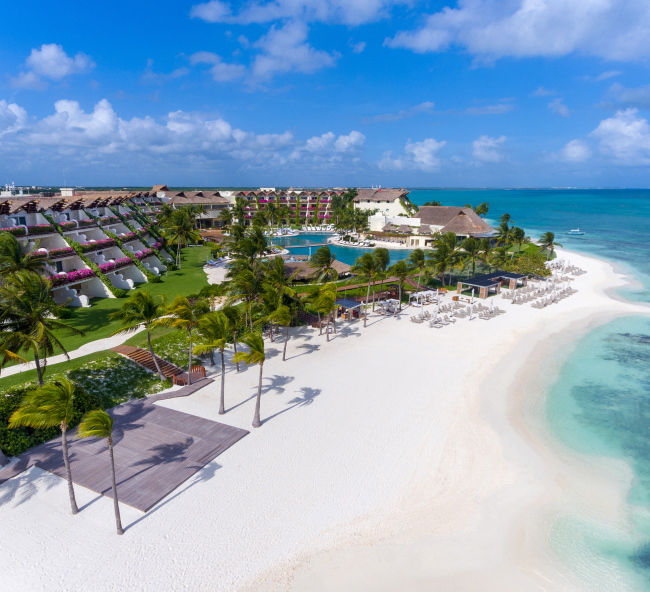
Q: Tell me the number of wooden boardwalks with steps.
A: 1